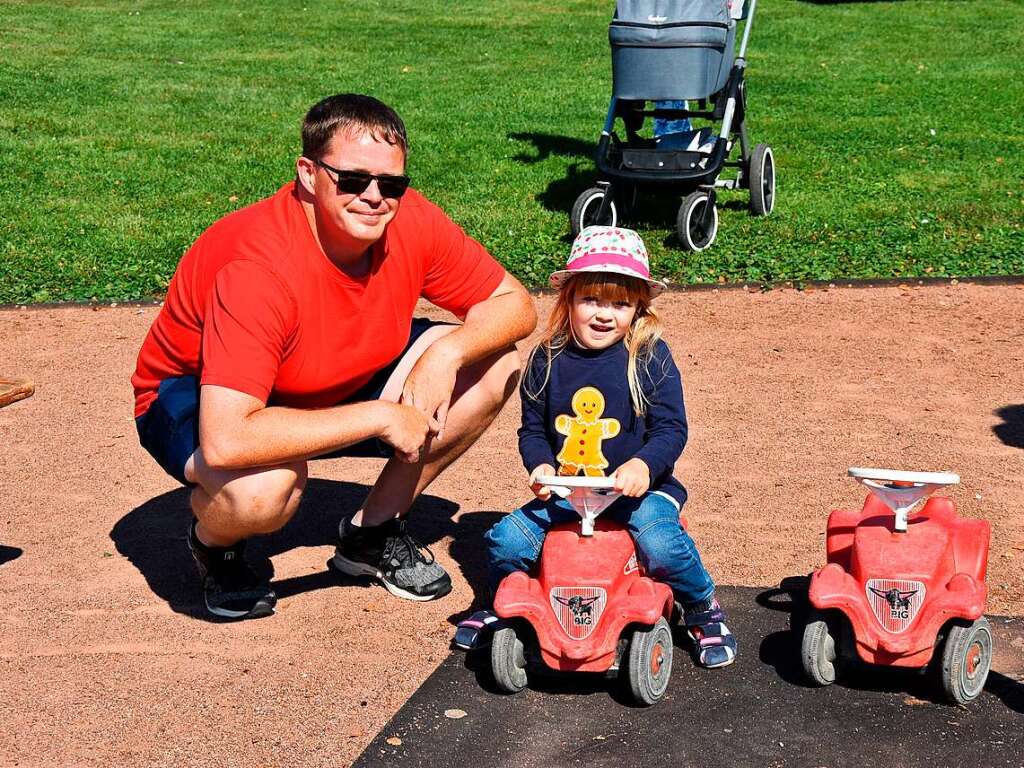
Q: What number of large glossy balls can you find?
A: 0